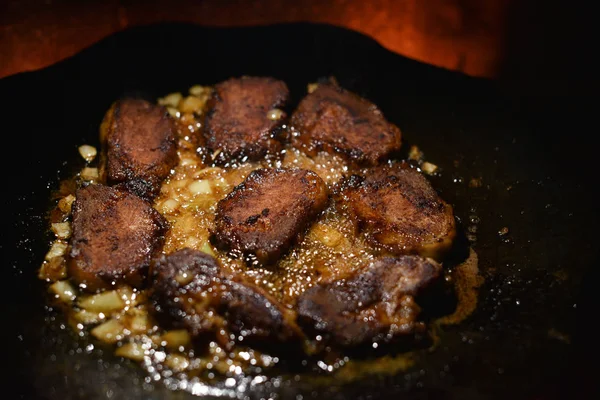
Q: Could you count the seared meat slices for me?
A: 8